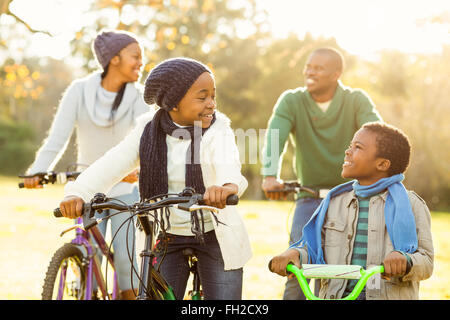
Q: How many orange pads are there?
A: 0